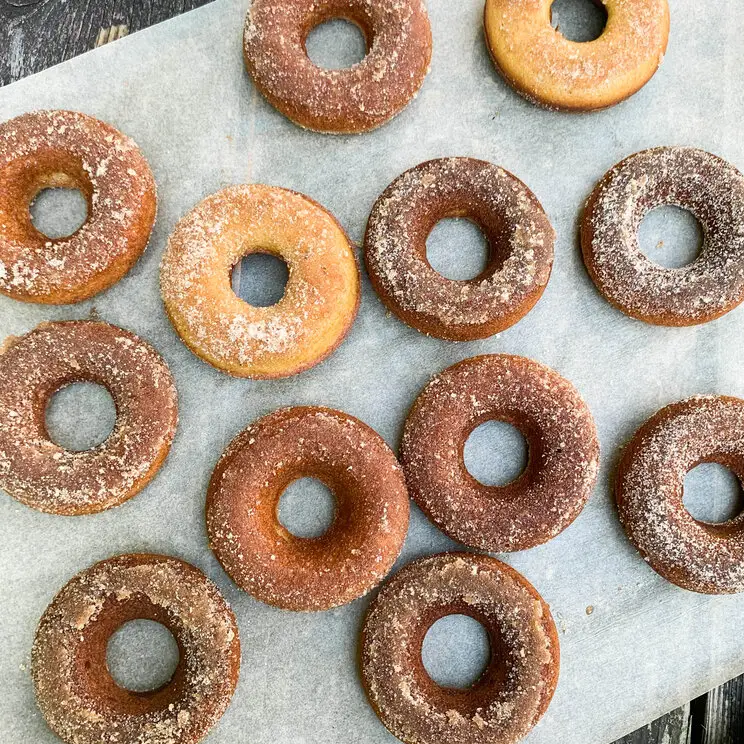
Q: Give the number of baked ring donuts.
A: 12